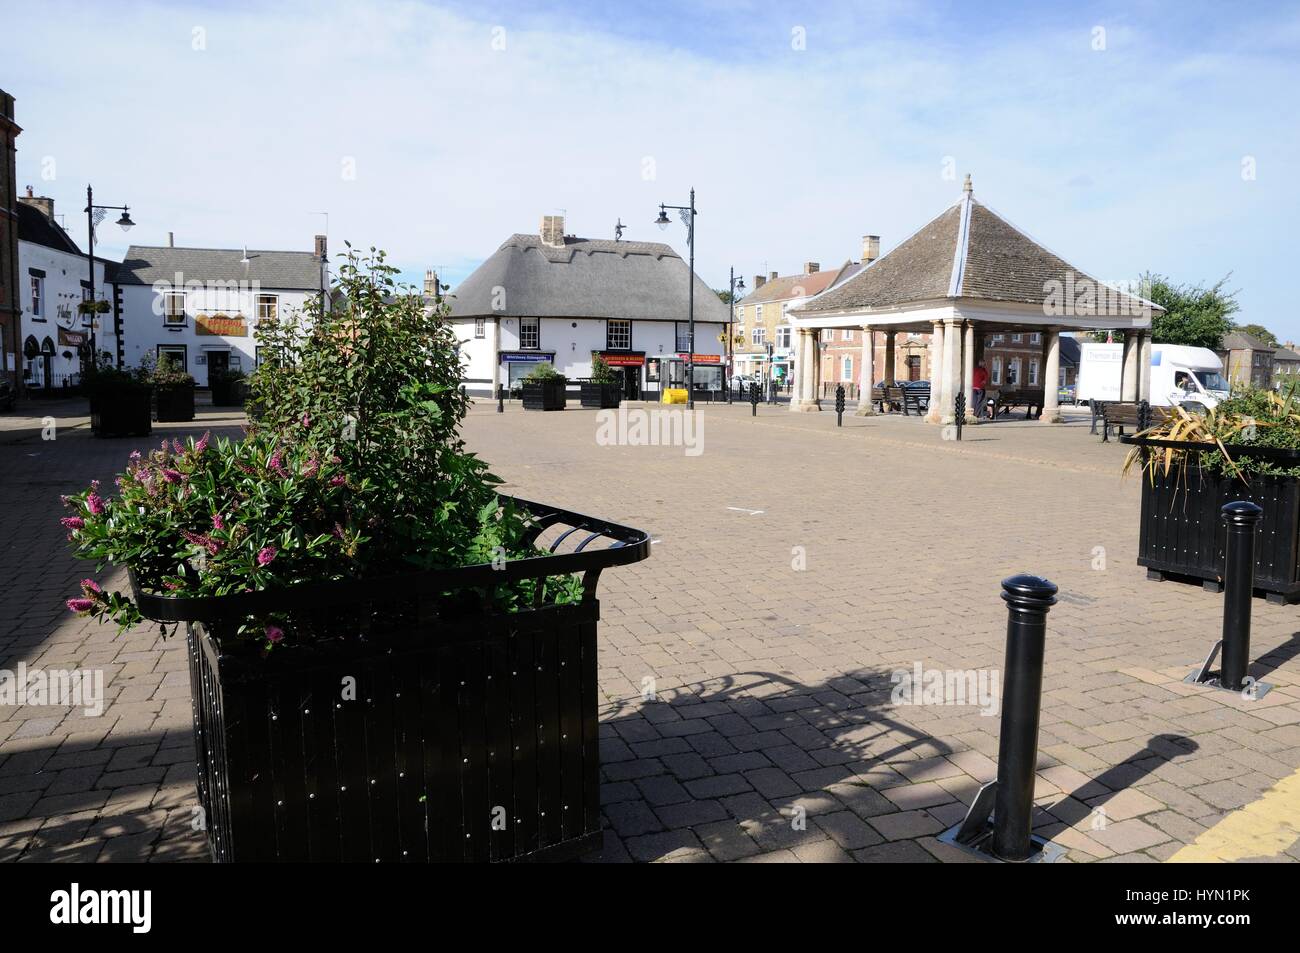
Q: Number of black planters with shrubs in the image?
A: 7